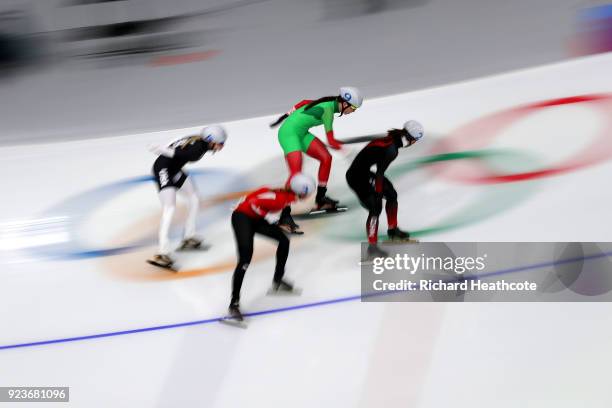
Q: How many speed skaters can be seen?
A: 4